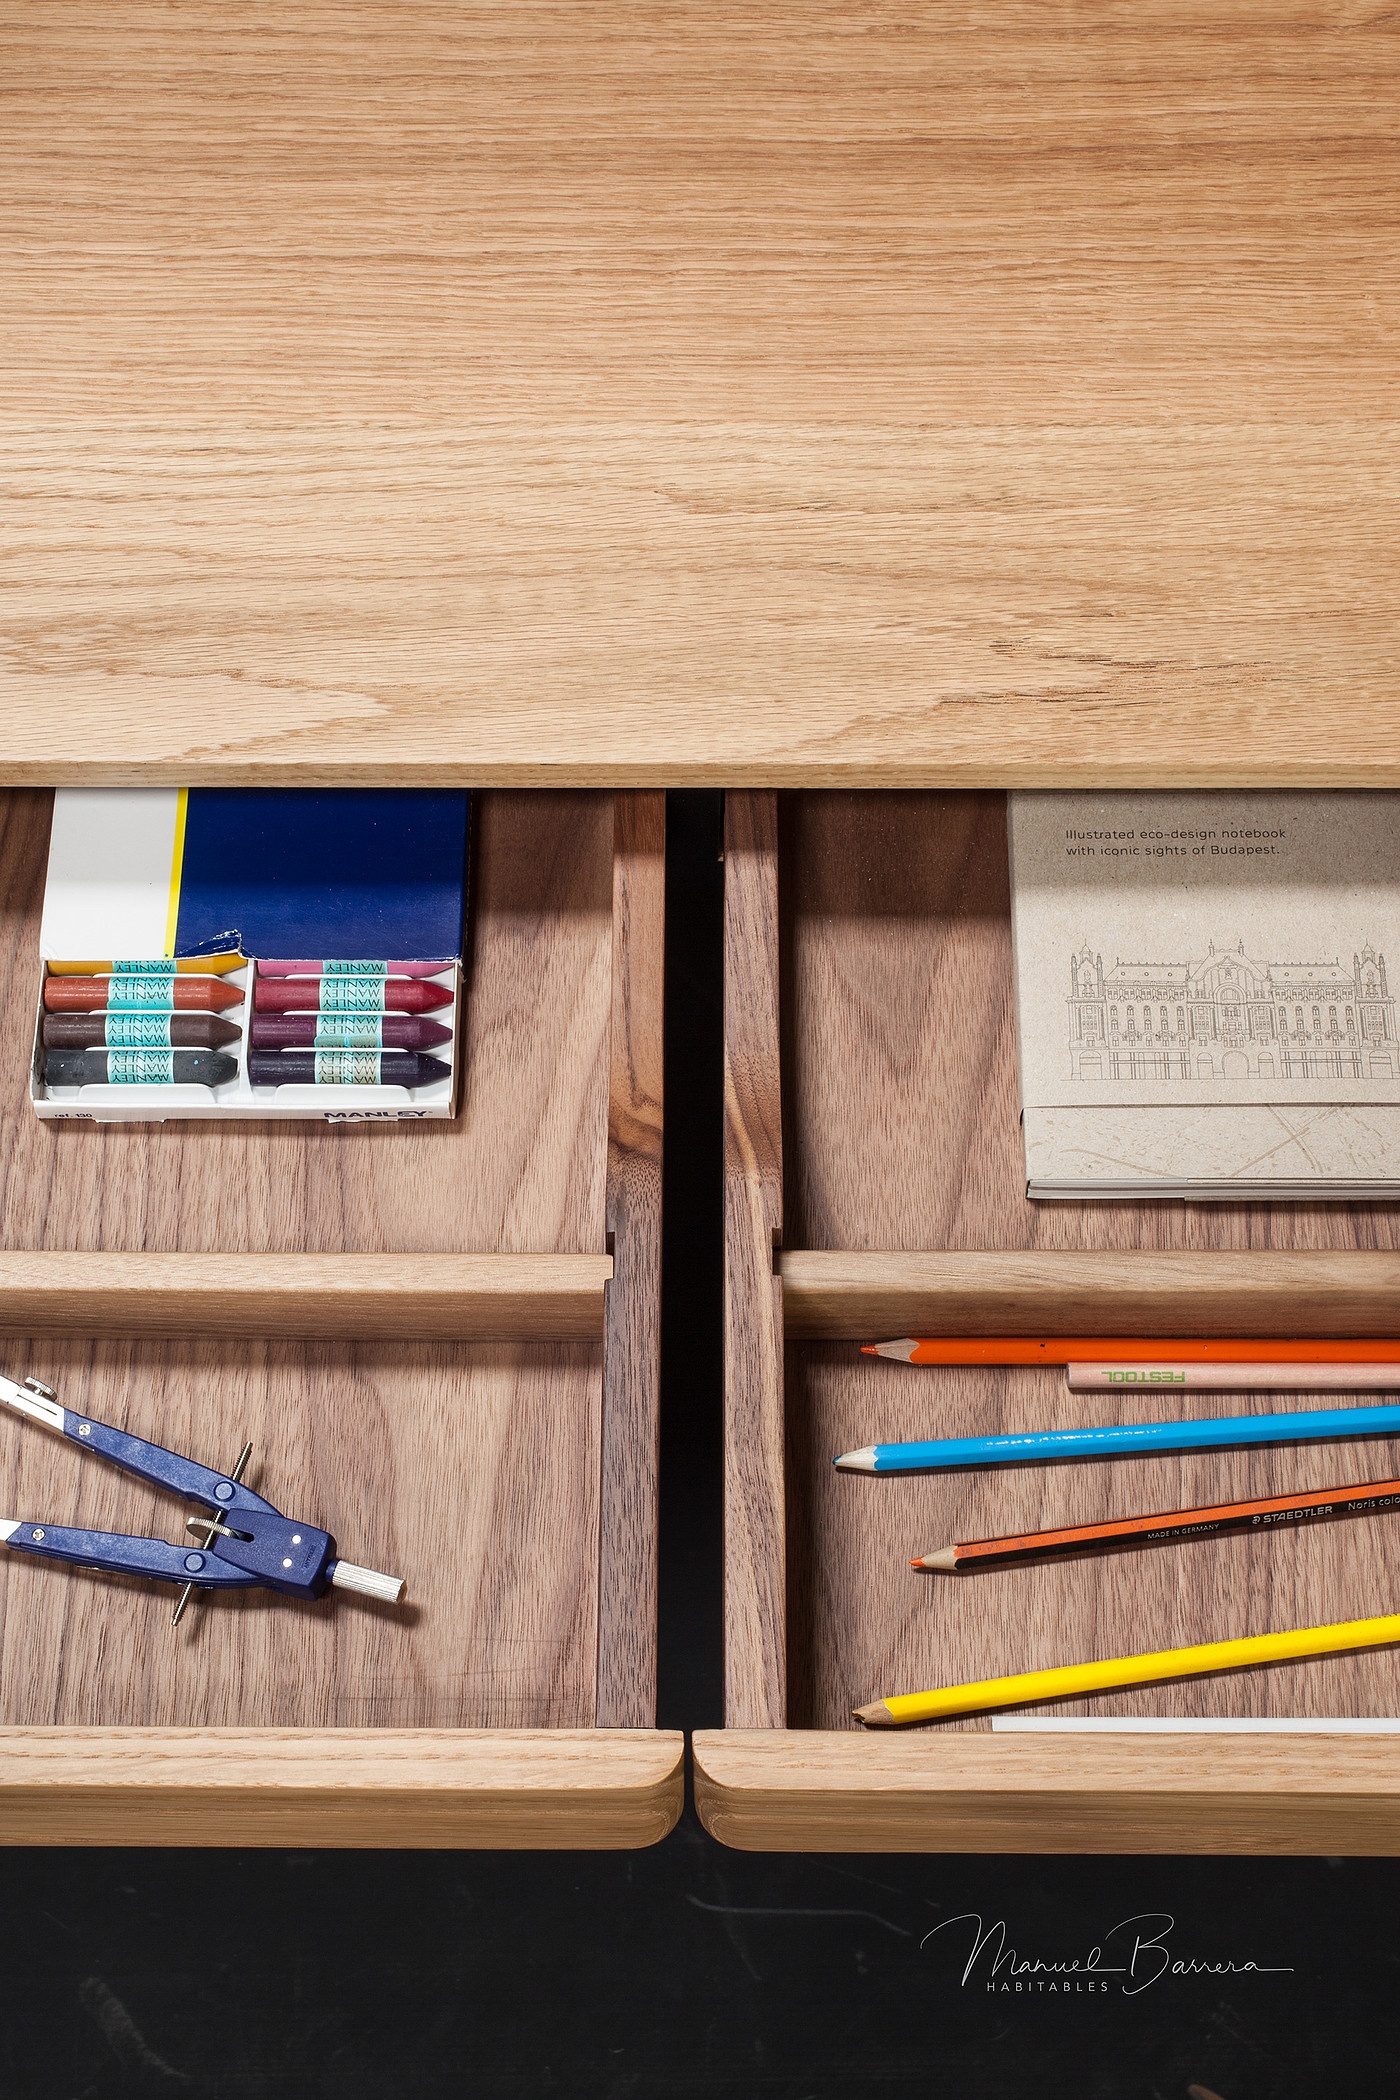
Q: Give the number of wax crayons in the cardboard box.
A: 8